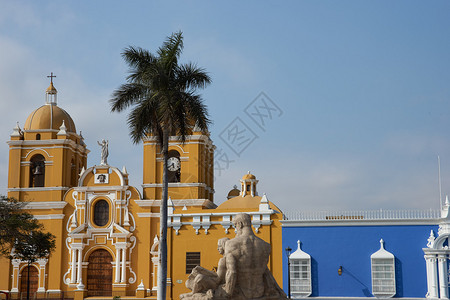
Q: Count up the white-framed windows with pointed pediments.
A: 2